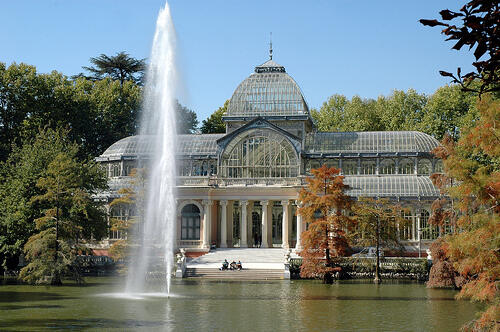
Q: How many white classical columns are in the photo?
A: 6